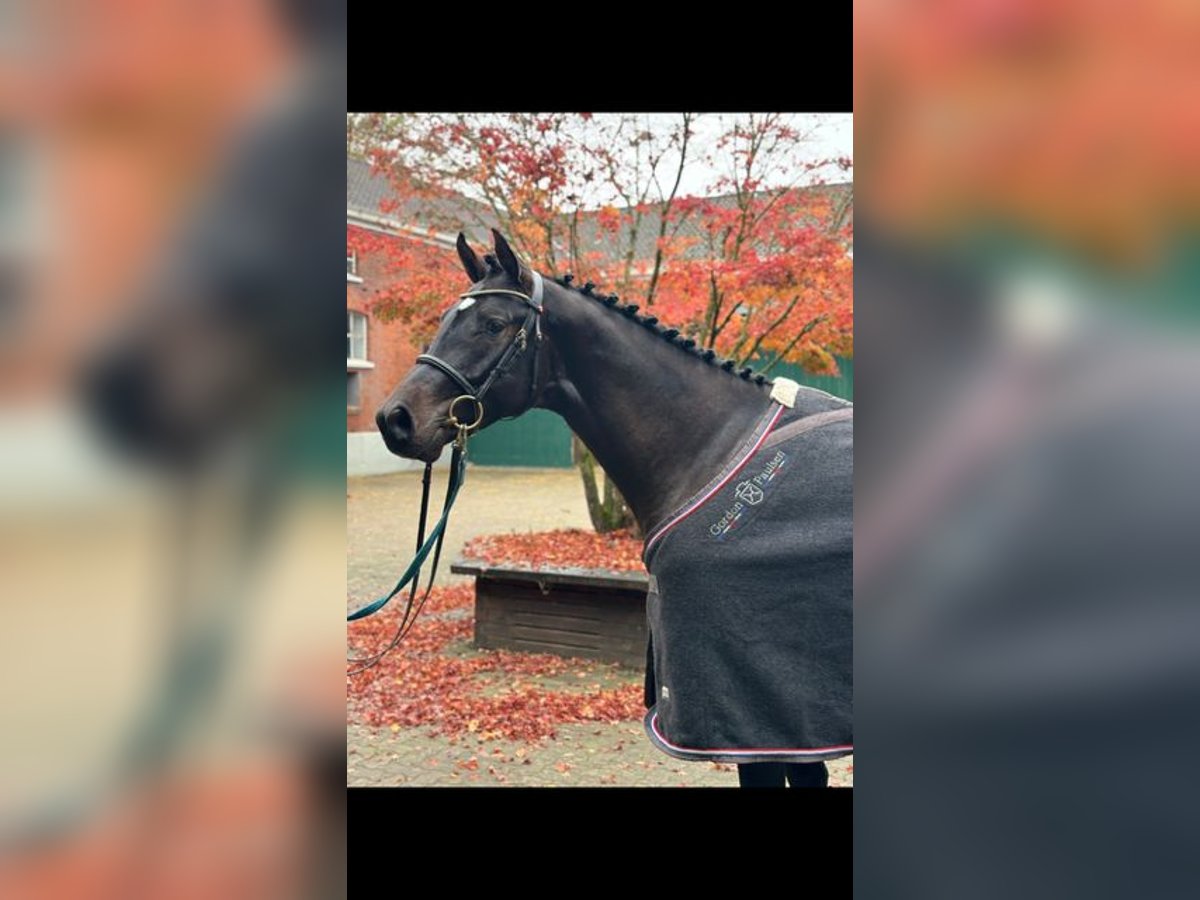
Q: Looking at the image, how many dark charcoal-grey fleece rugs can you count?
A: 1